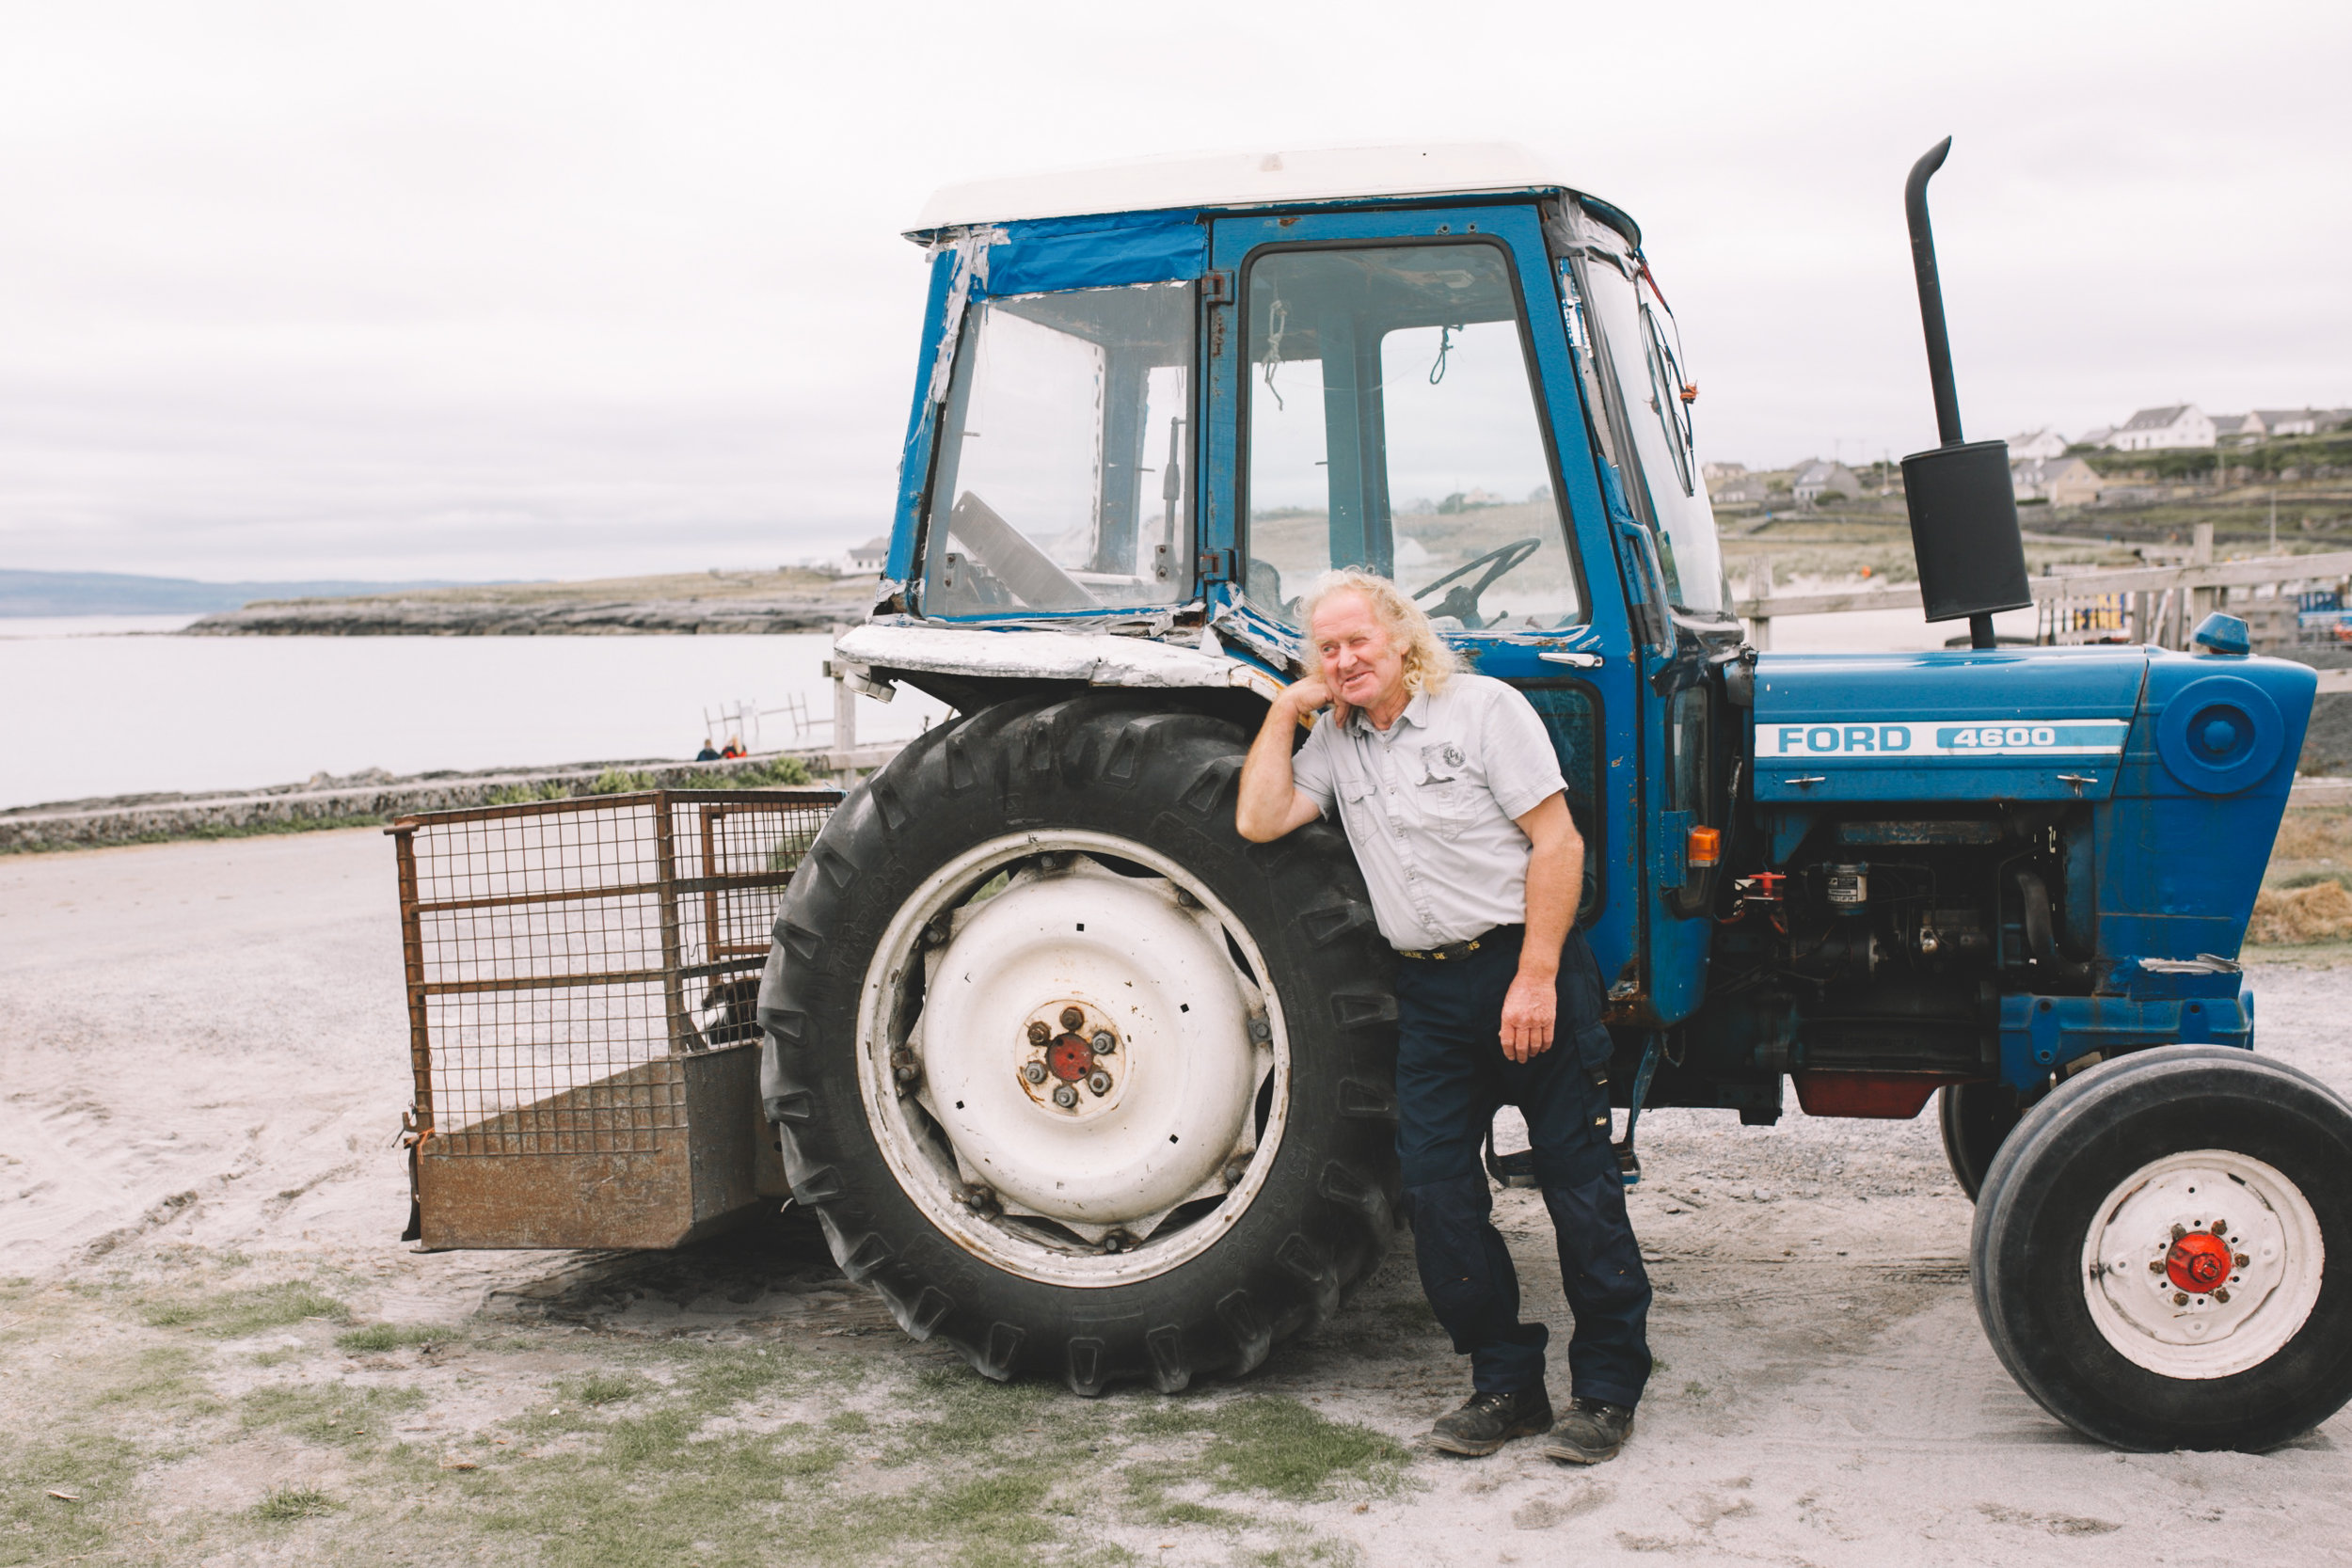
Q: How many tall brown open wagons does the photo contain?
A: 1